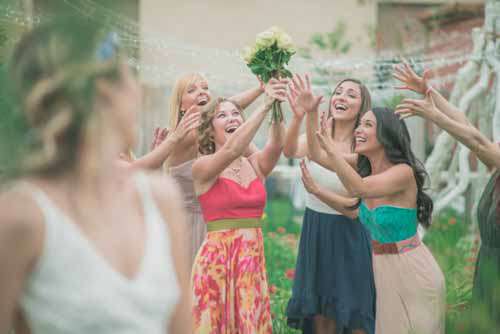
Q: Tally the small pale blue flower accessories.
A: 1